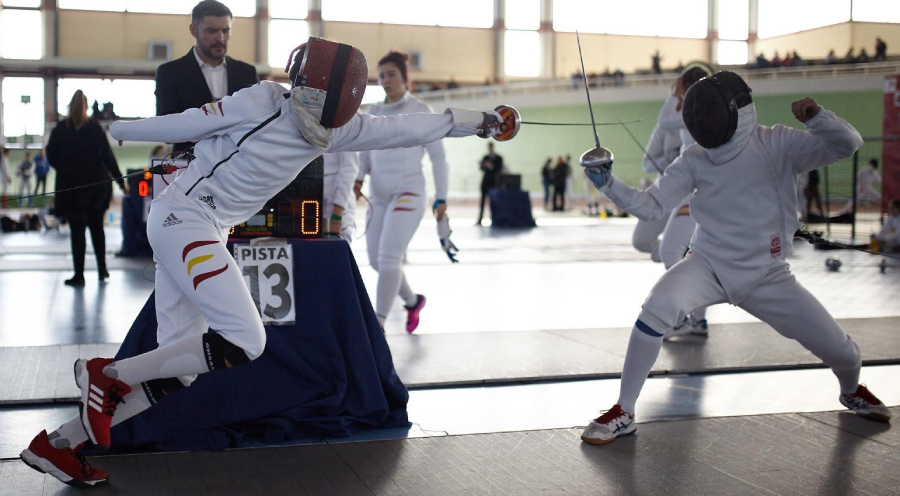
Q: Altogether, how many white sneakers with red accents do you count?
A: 2